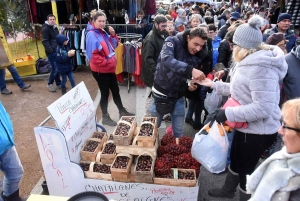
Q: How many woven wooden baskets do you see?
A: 8